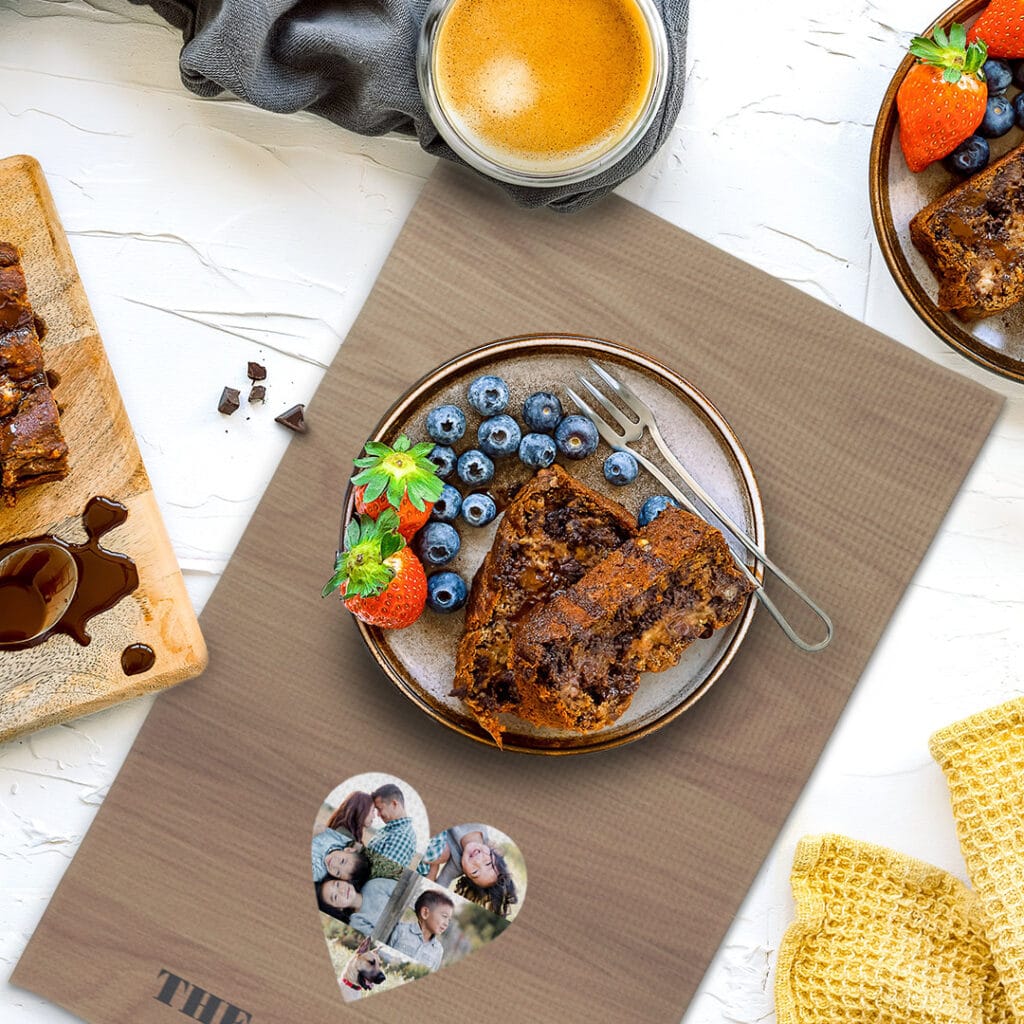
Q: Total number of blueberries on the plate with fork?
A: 14